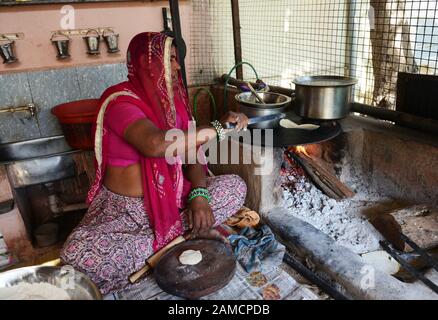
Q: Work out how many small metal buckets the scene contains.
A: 4